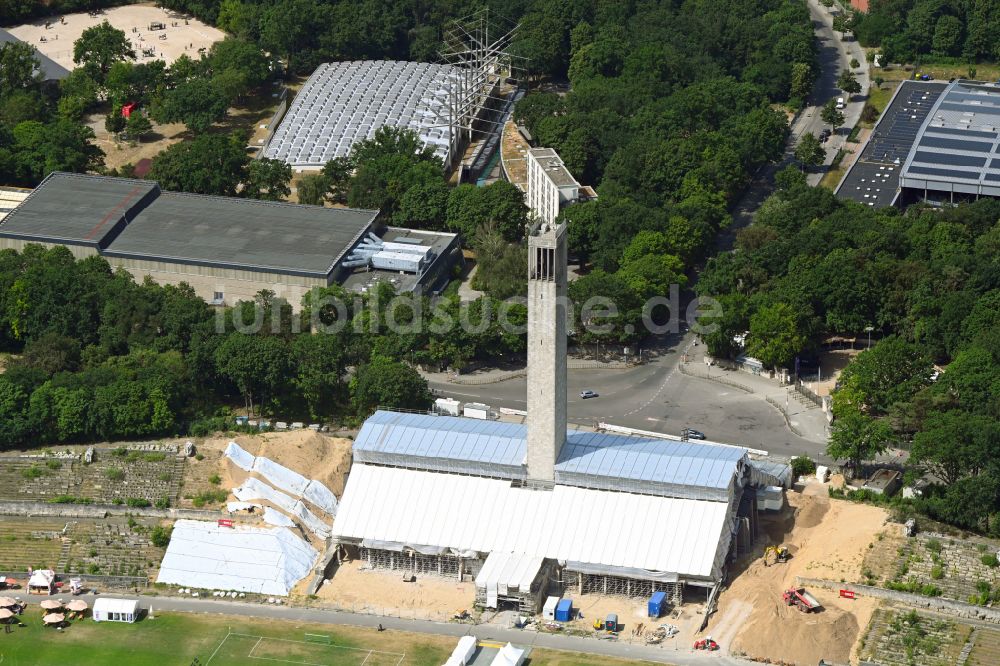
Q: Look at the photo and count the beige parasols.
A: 5